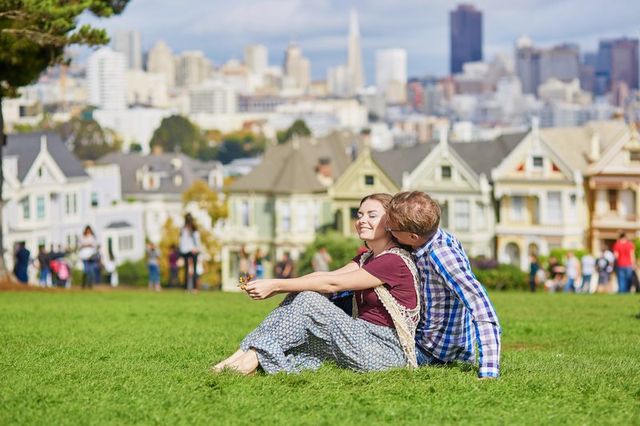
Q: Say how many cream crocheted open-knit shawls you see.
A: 1